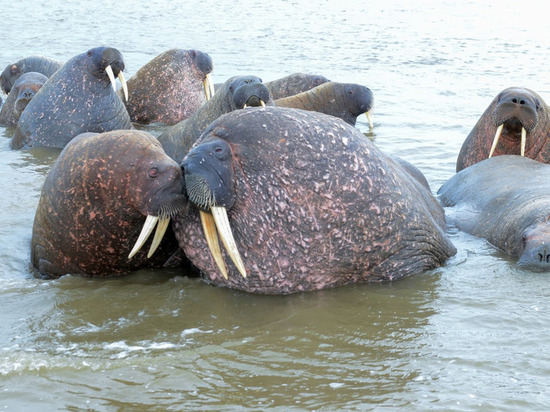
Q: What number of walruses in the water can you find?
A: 11